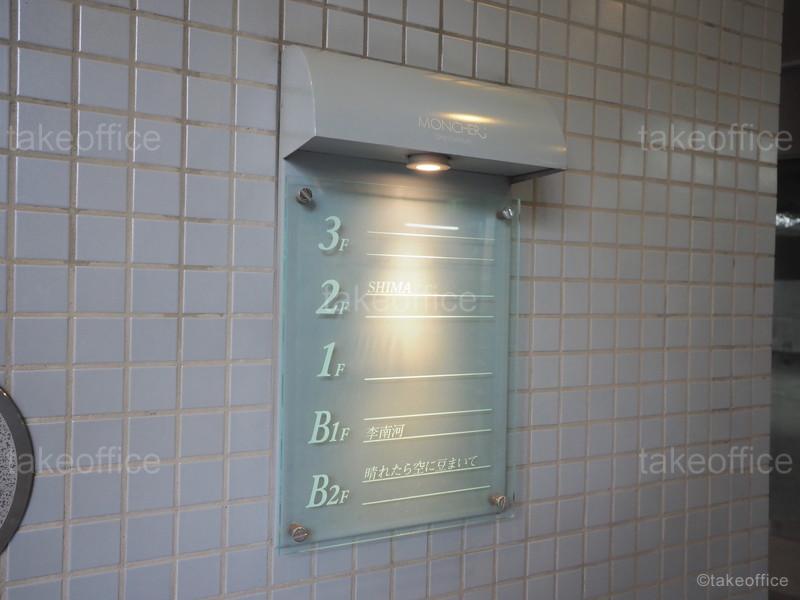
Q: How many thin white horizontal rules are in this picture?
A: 9